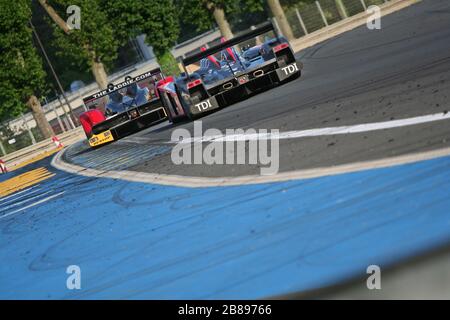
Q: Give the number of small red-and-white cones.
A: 2